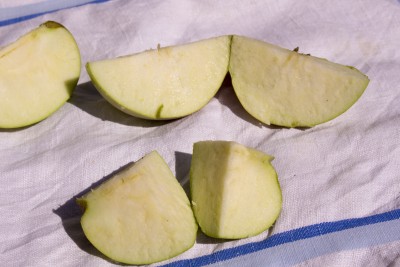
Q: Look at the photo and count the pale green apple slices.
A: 5